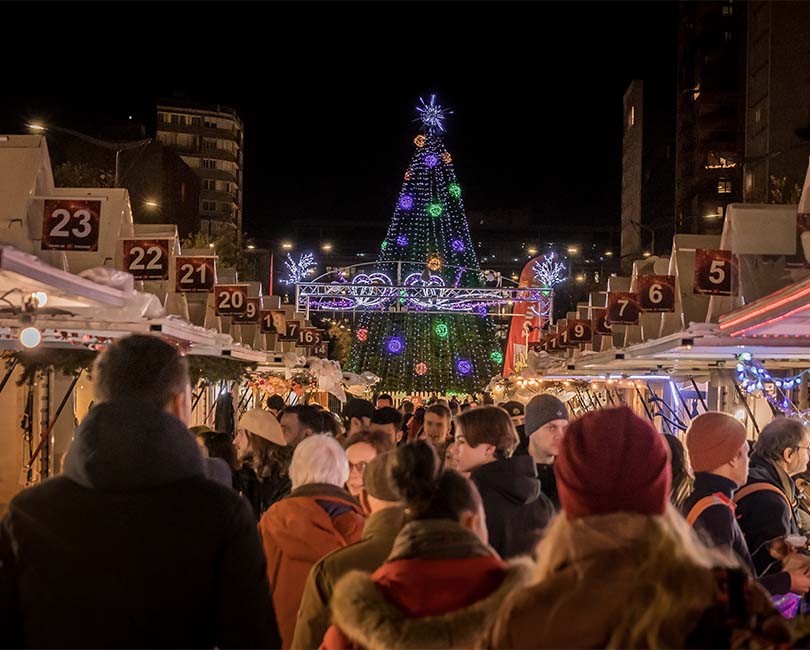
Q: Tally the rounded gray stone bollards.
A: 0